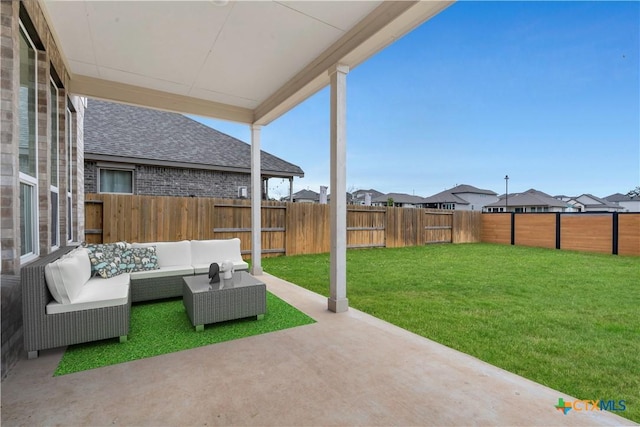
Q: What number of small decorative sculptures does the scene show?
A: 2